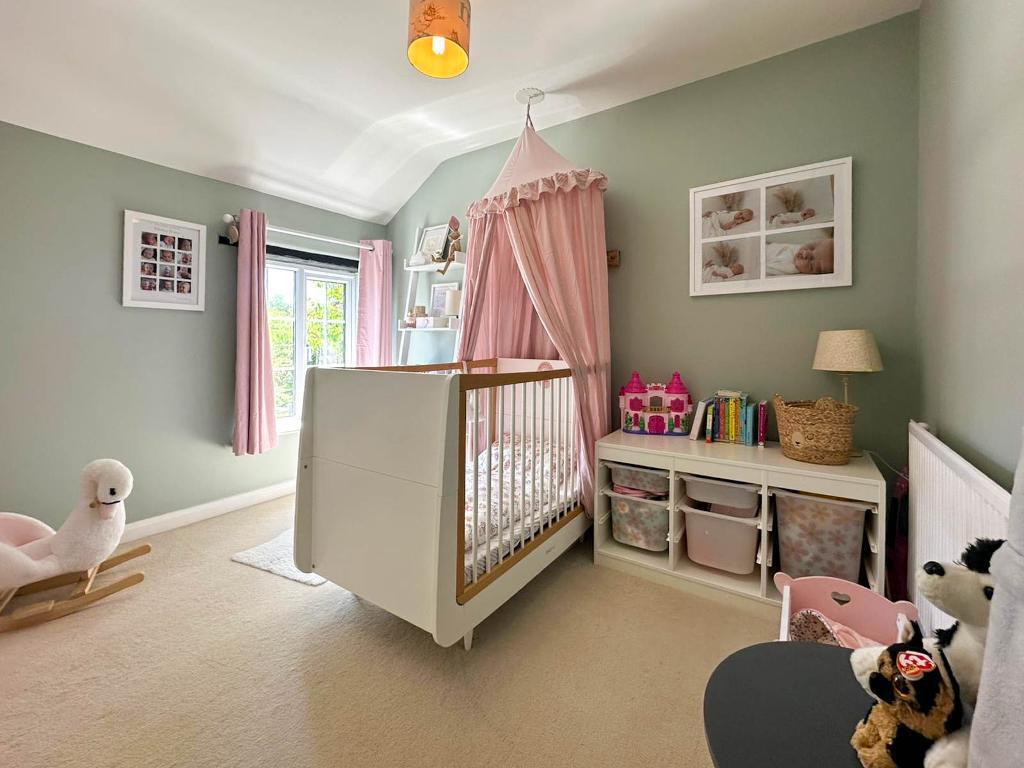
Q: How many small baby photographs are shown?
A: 12